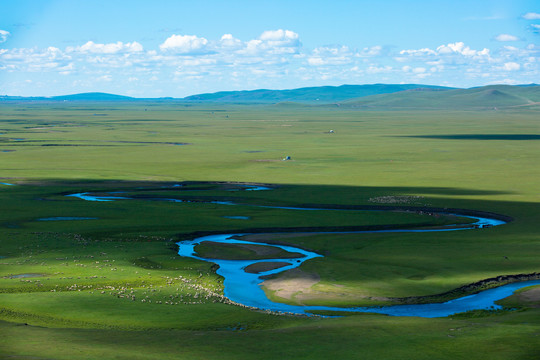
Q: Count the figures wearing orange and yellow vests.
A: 0